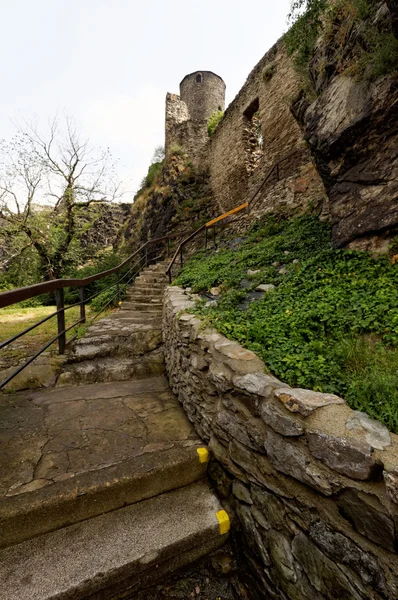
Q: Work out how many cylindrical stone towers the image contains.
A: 1